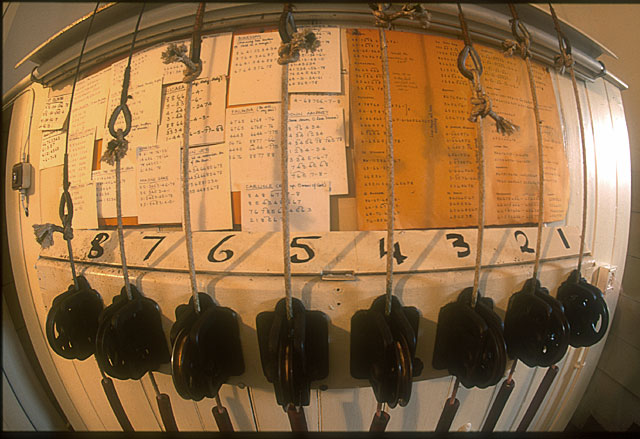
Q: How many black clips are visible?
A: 8